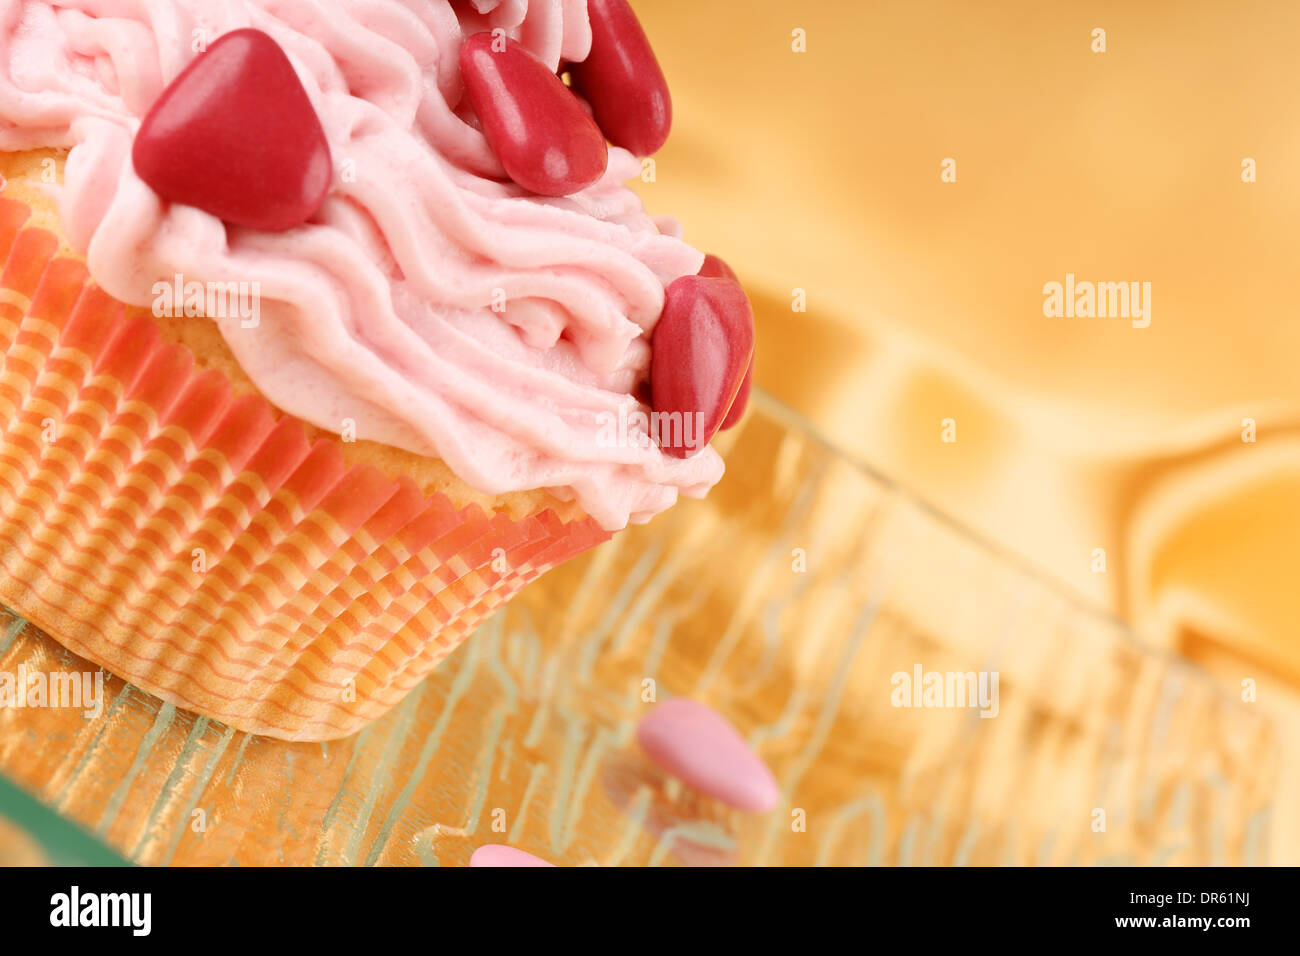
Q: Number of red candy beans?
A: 5